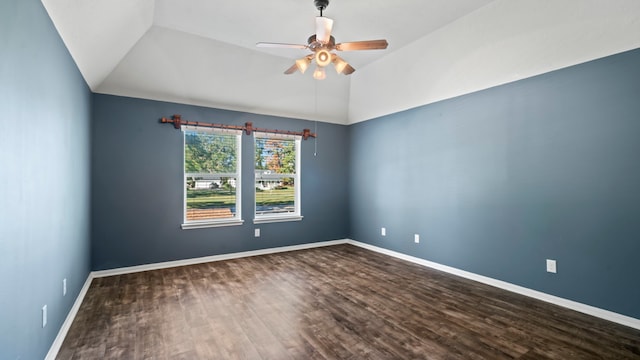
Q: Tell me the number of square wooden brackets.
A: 3